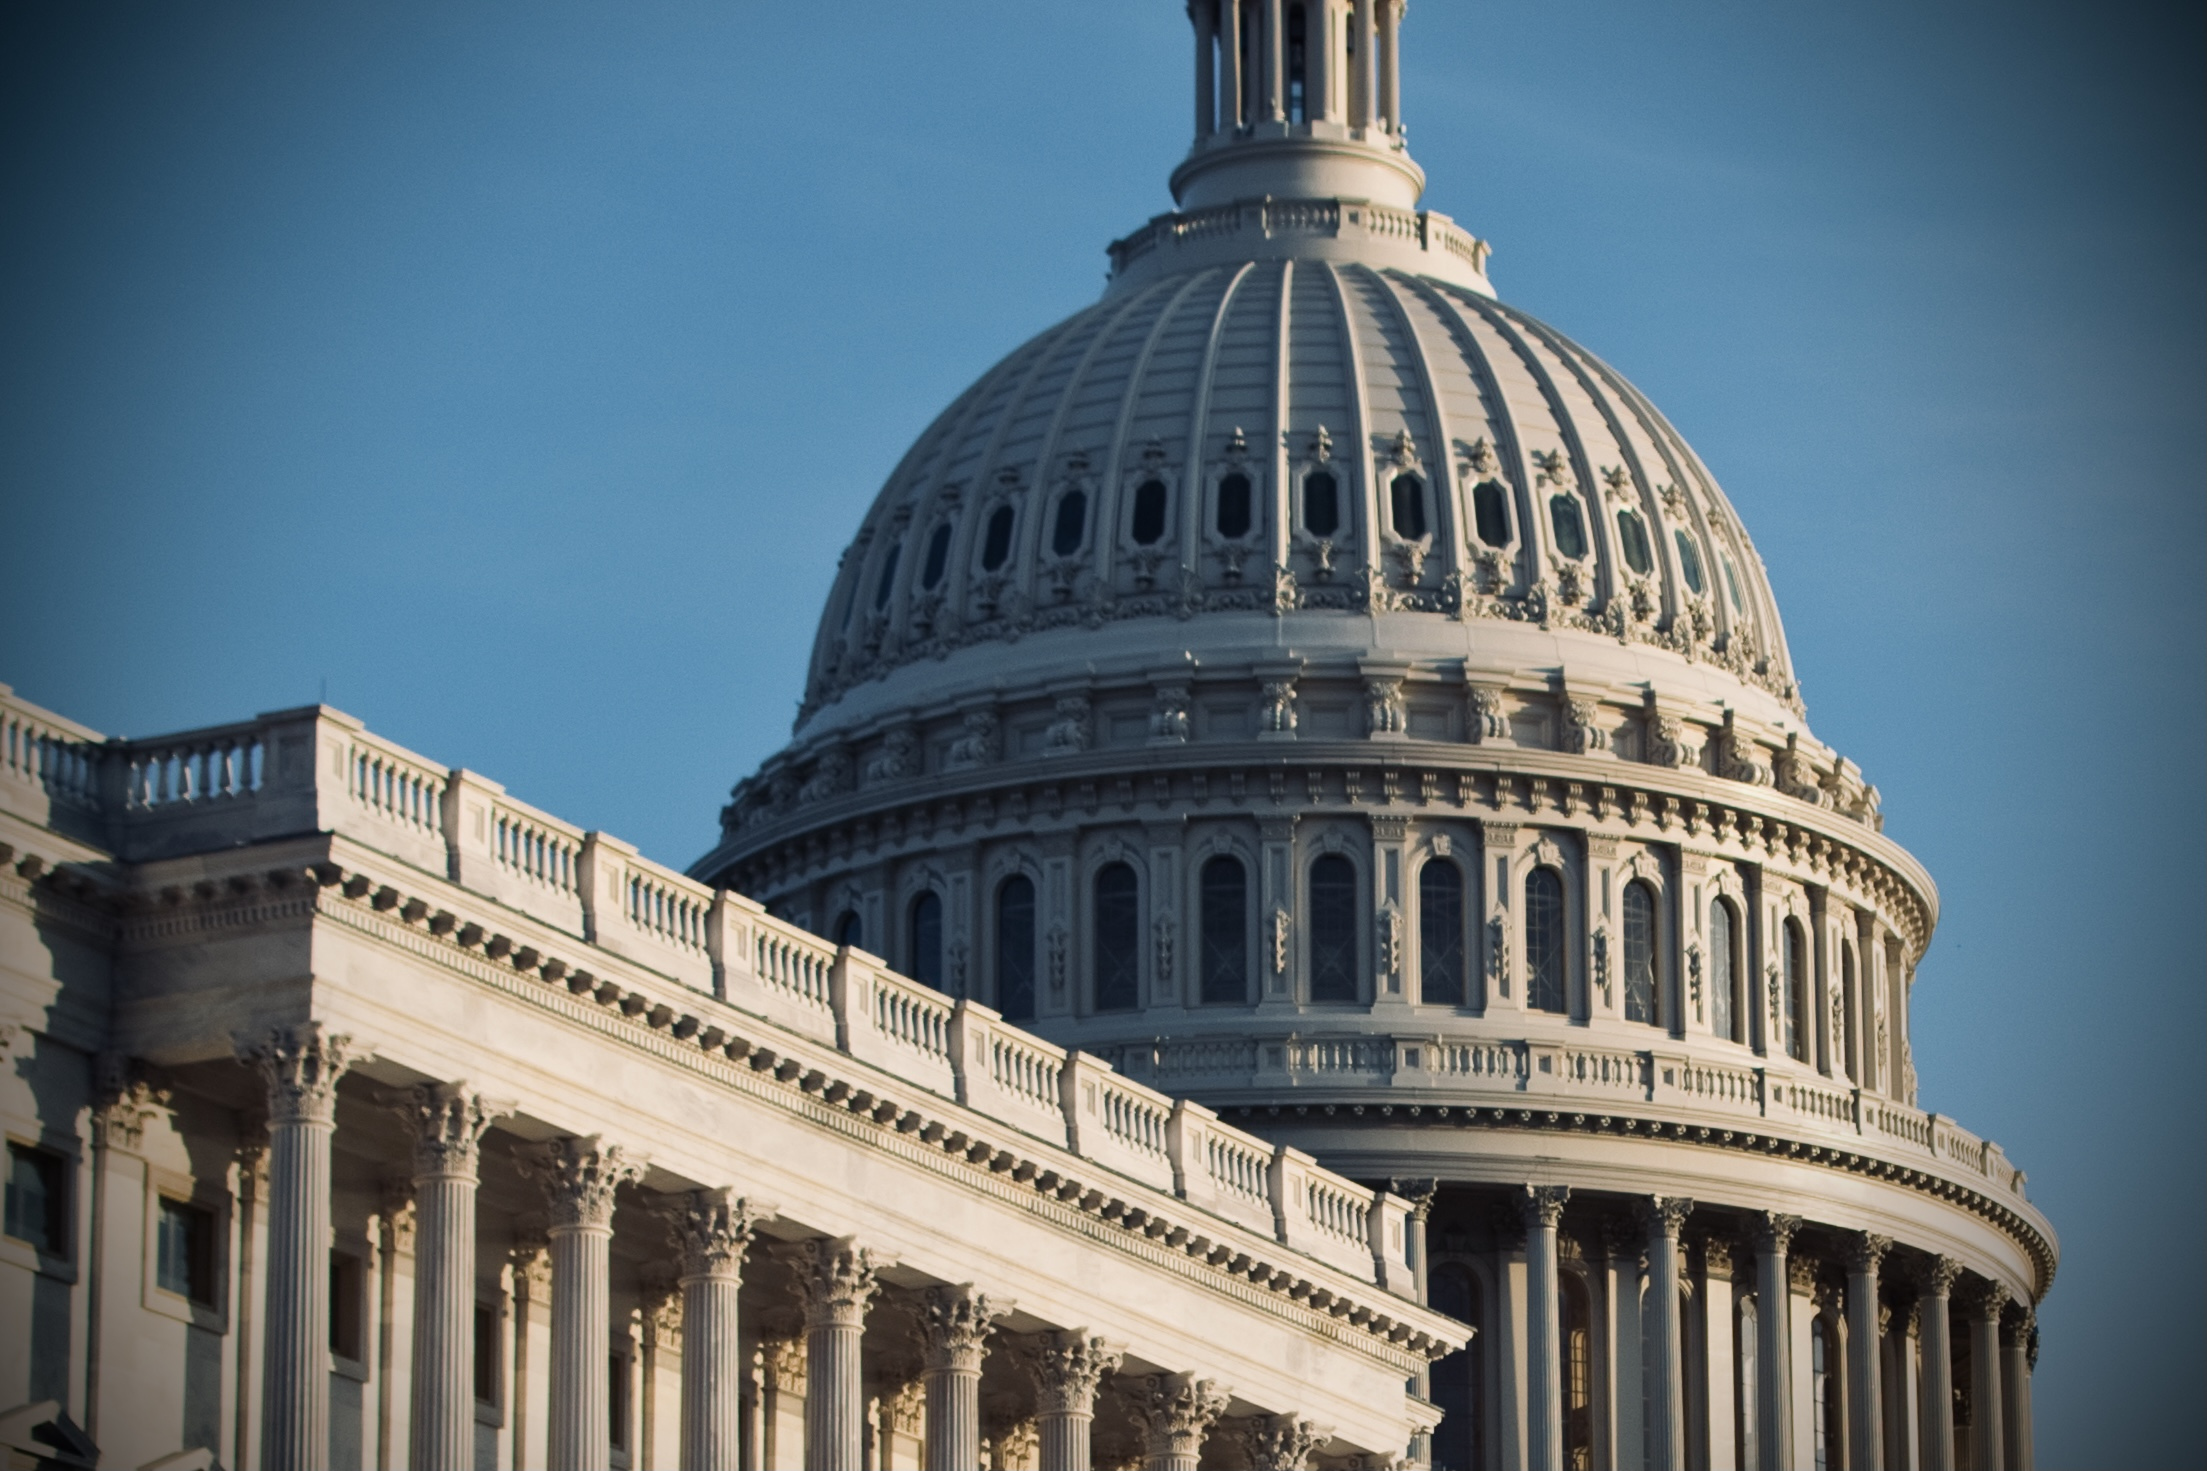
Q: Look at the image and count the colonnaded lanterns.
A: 1